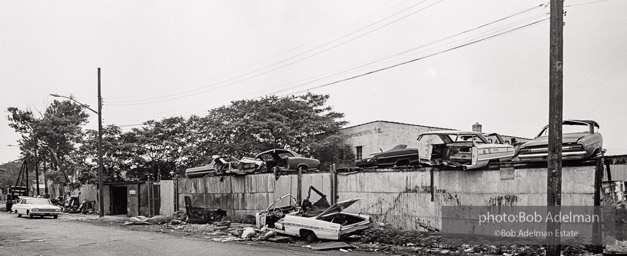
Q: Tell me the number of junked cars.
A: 6